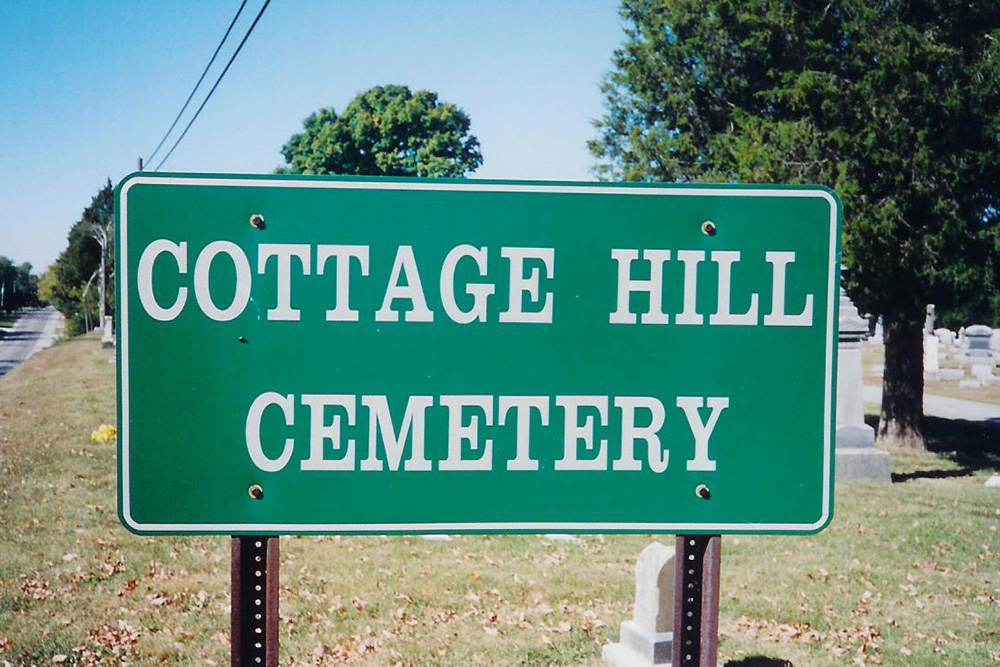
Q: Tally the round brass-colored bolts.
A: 4